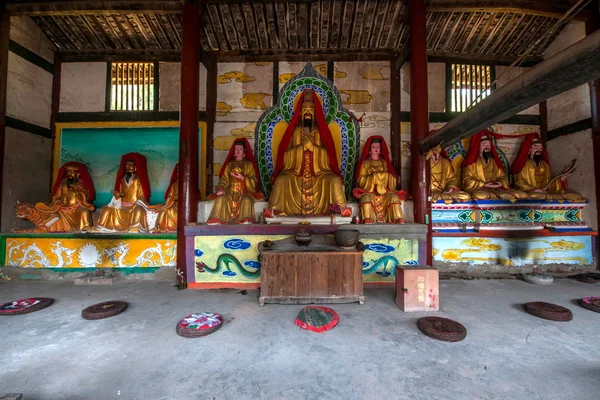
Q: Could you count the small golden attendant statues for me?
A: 2